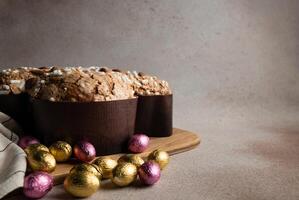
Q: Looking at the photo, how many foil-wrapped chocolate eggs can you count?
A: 14